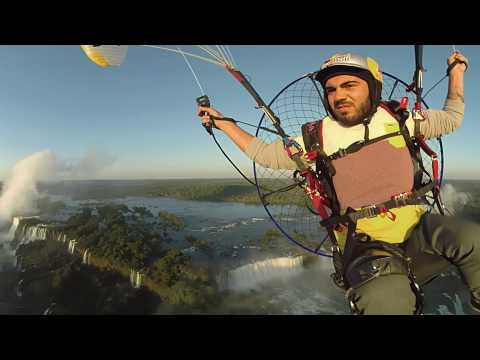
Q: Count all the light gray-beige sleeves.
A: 2